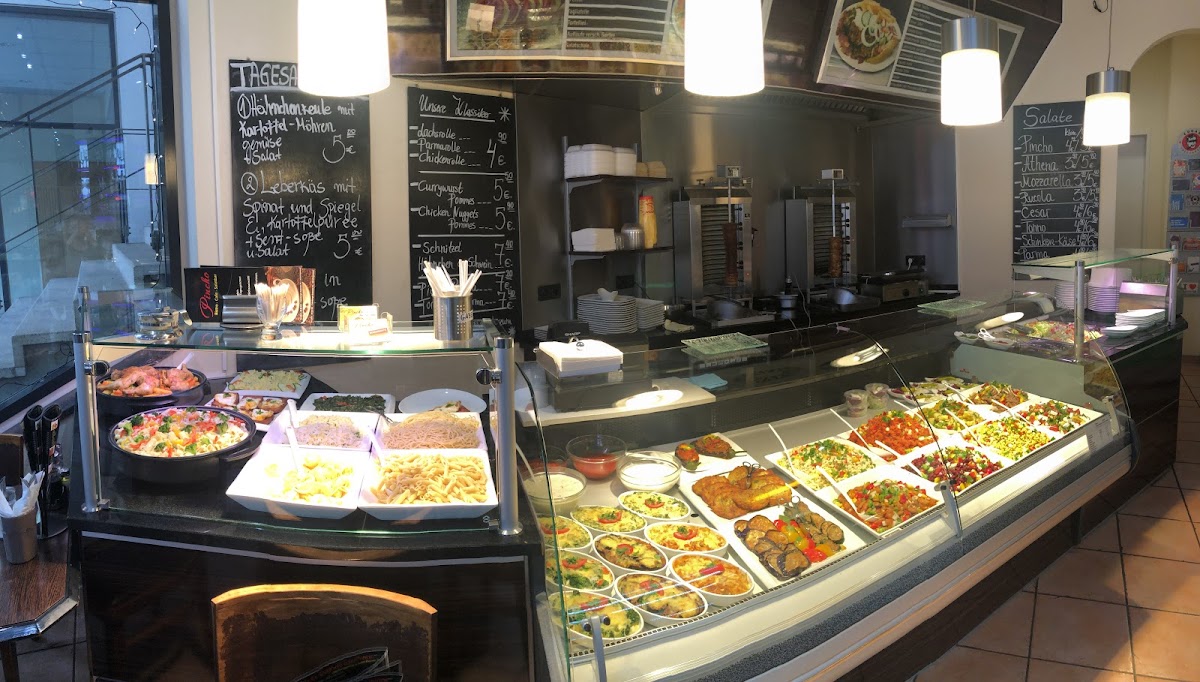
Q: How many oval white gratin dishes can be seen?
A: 9